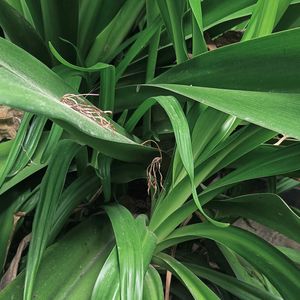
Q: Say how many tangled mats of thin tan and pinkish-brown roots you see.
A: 2